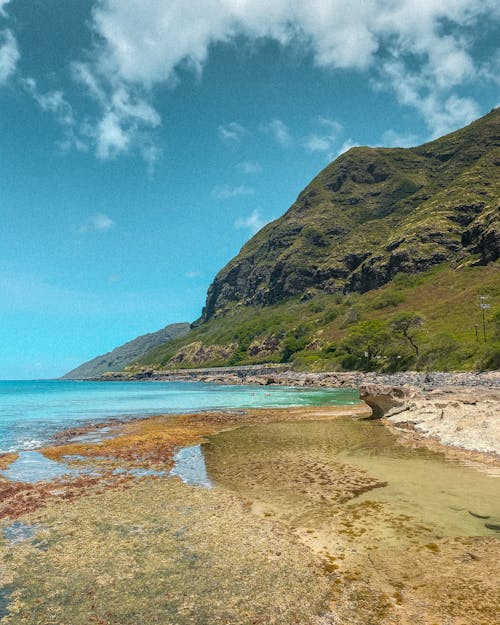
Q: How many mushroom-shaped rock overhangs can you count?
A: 1